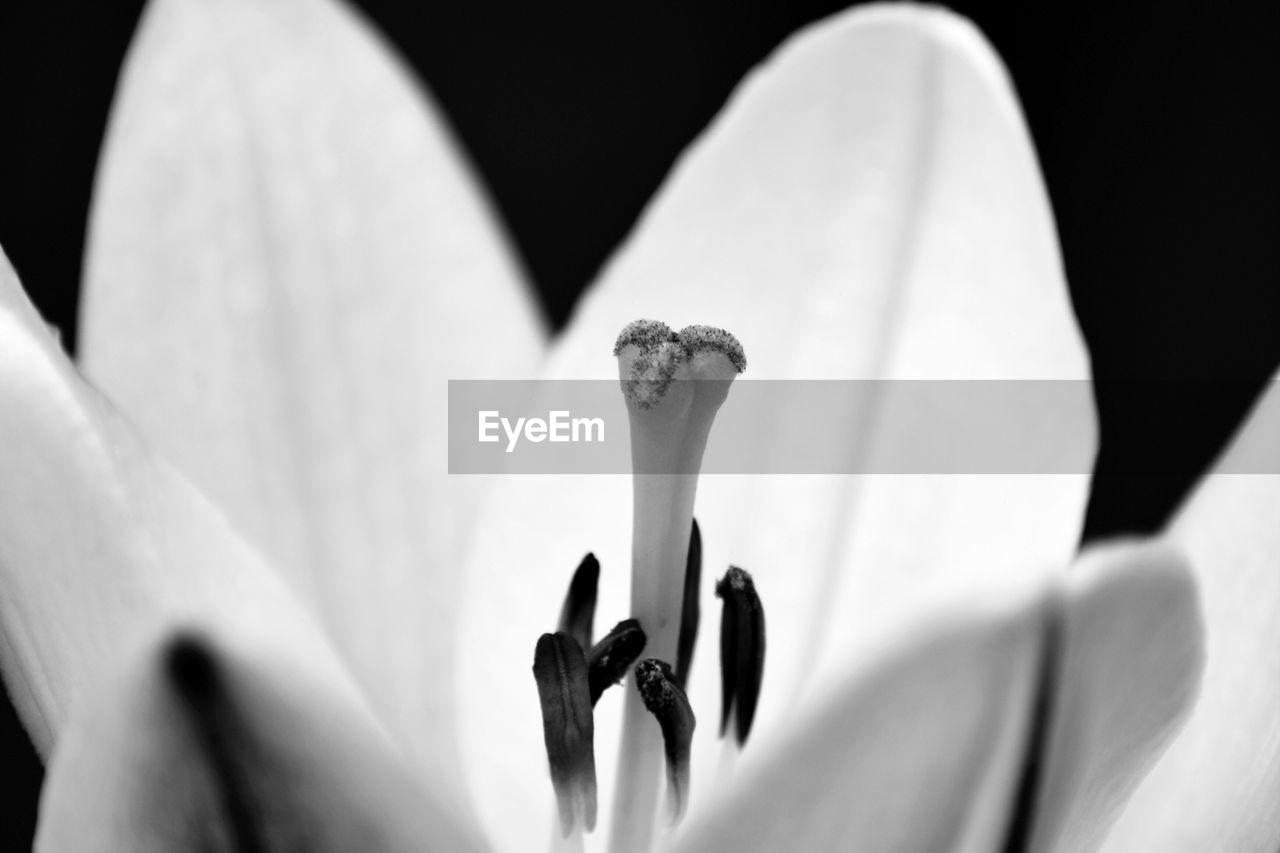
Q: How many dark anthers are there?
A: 6